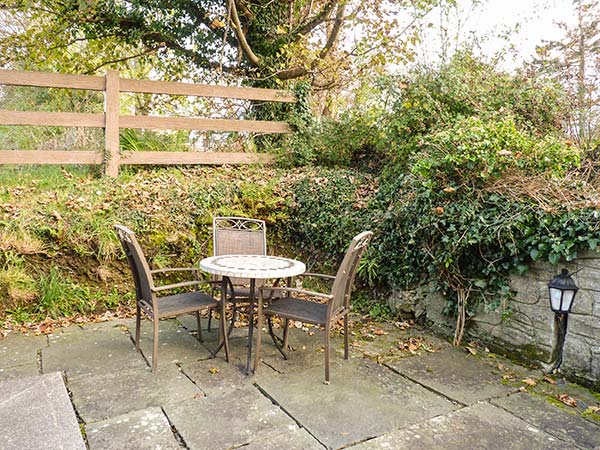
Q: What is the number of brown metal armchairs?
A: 3